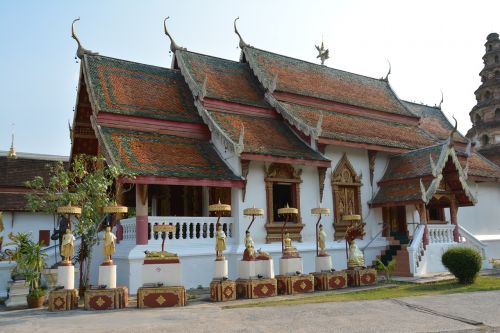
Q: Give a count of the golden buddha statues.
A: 8